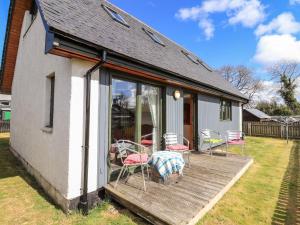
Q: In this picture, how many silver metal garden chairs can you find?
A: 4